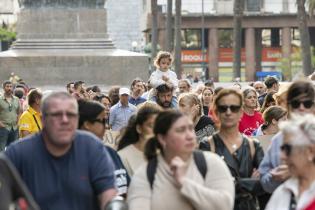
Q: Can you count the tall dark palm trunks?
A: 5